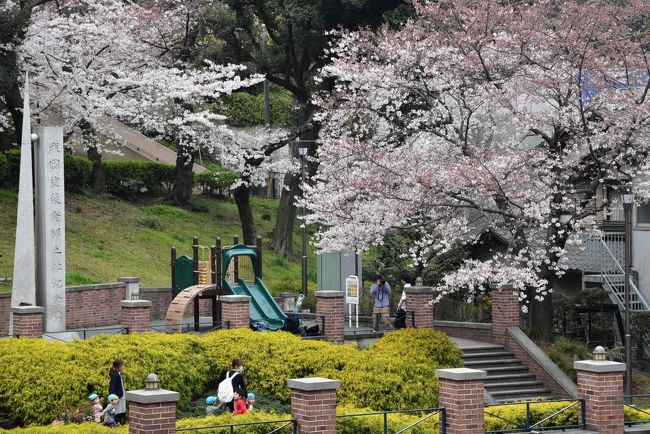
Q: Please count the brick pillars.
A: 10